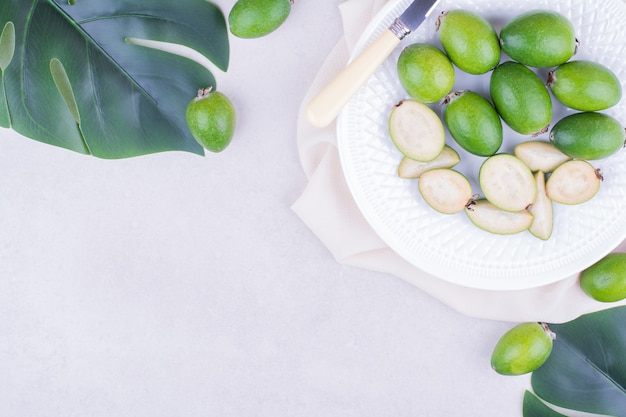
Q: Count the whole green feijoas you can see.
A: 11